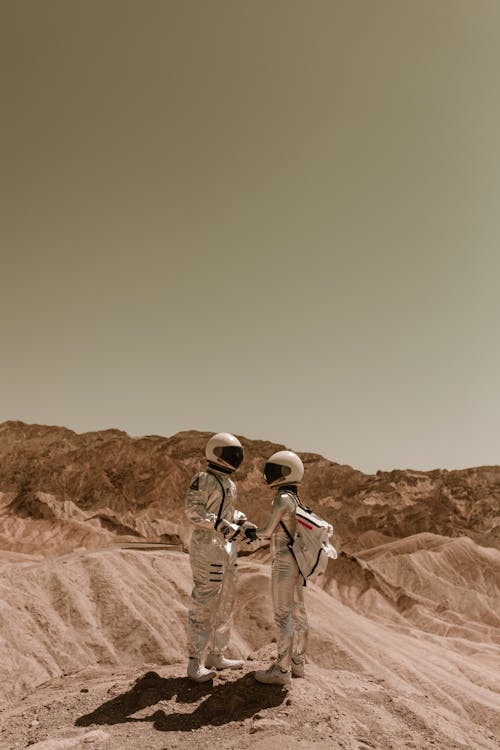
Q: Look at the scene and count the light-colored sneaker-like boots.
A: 4